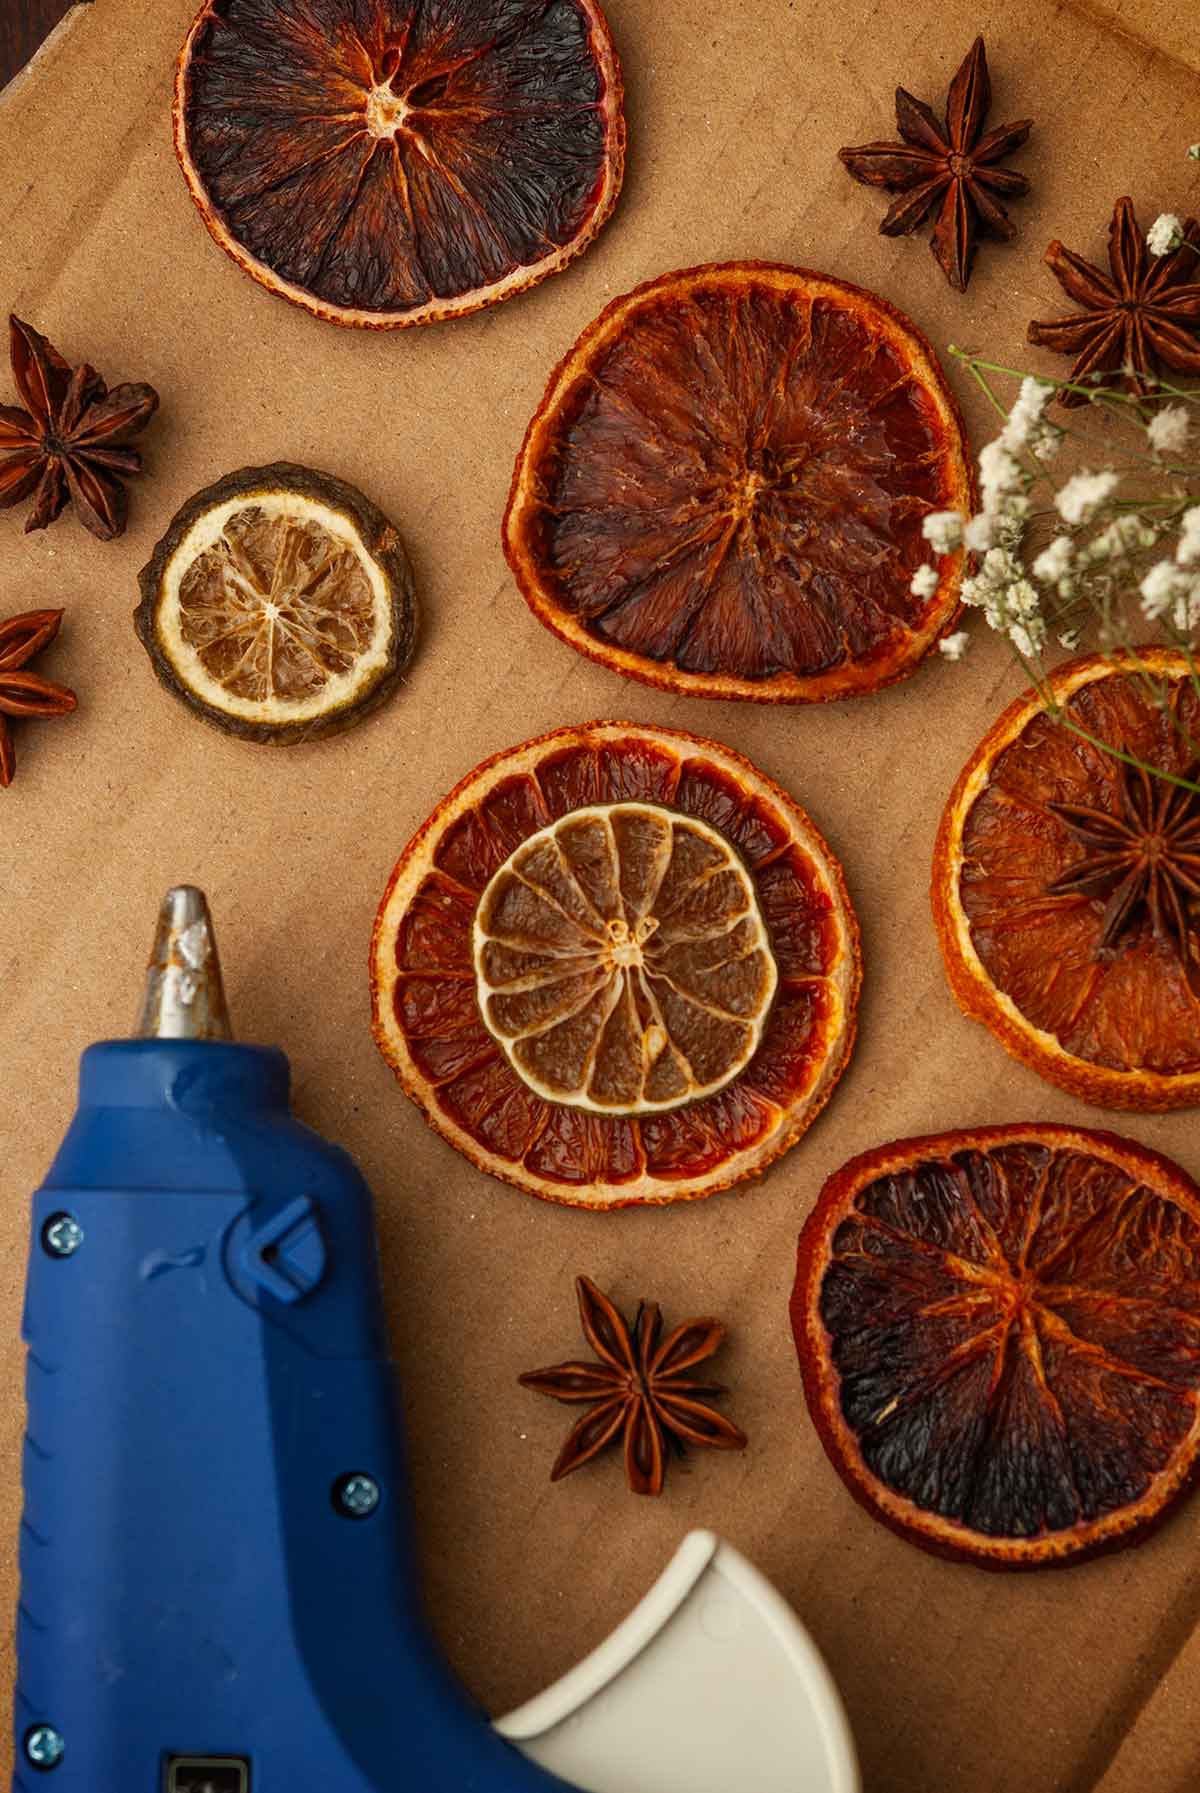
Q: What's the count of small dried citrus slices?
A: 2